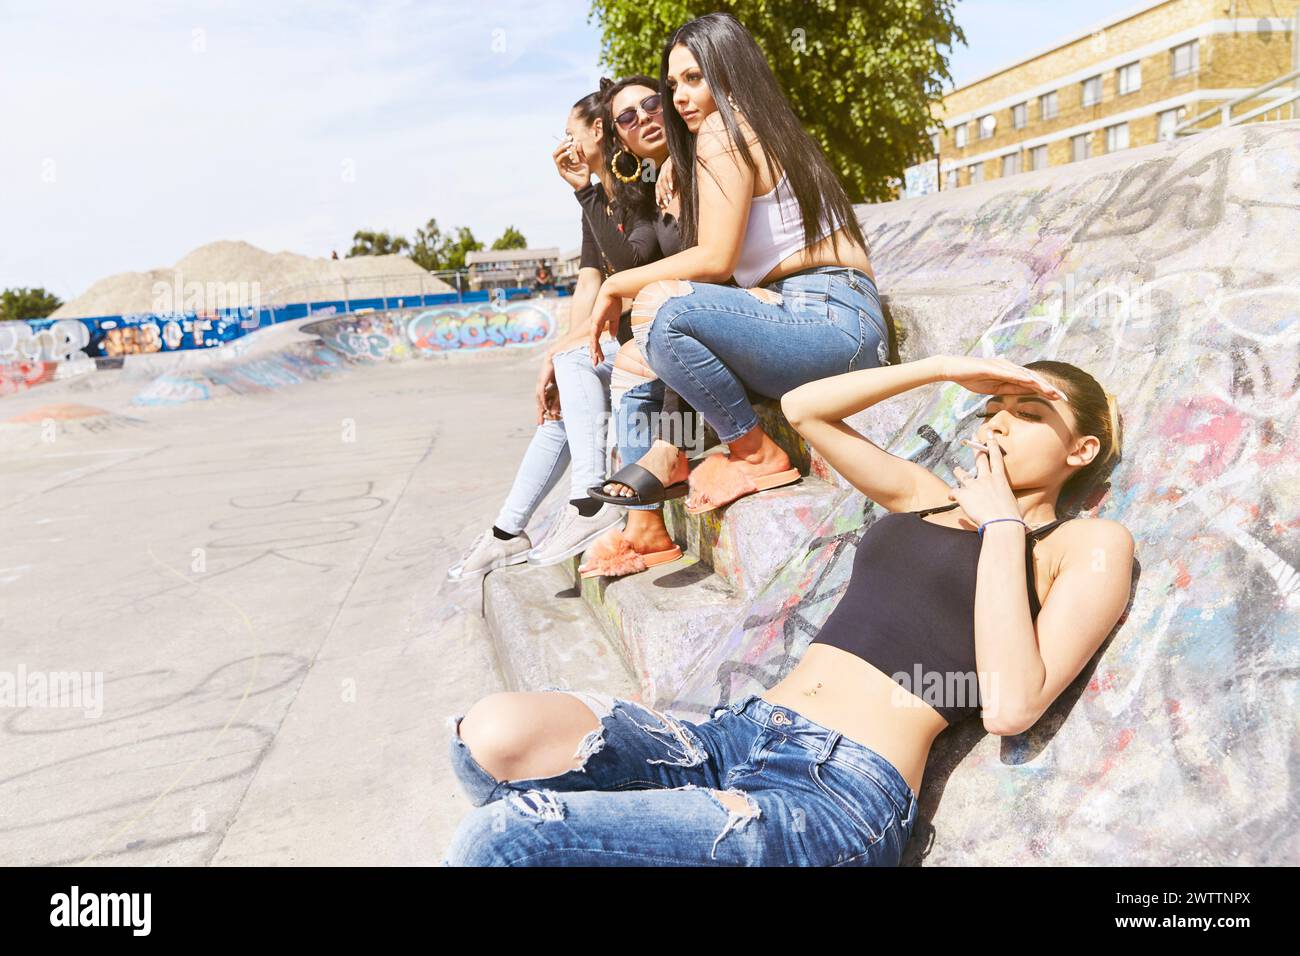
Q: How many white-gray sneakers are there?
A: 2